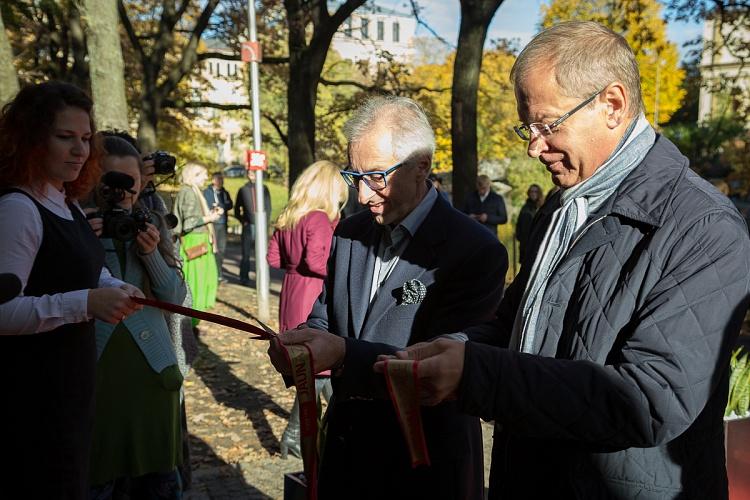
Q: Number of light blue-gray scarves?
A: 1